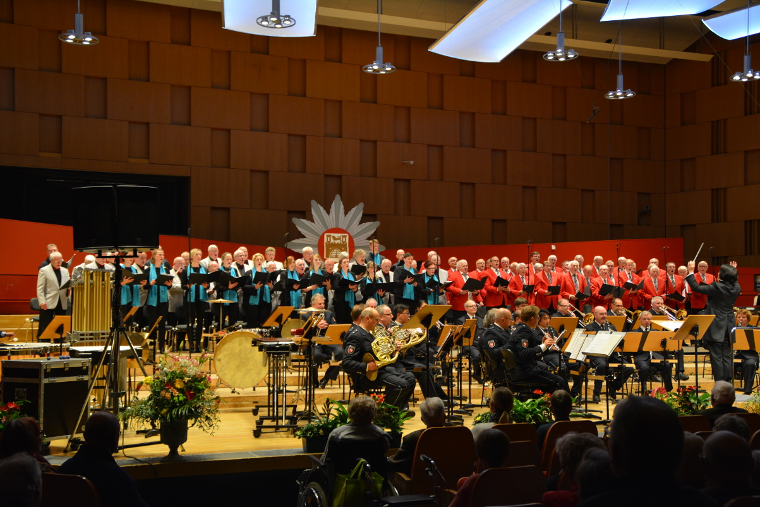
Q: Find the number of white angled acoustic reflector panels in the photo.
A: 4